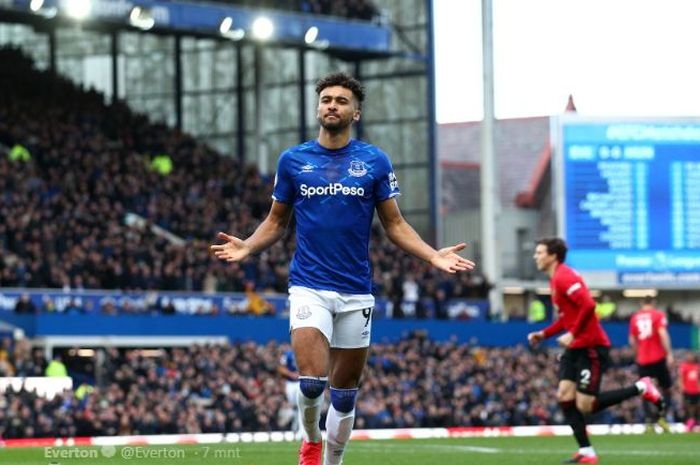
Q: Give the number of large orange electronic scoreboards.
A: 0